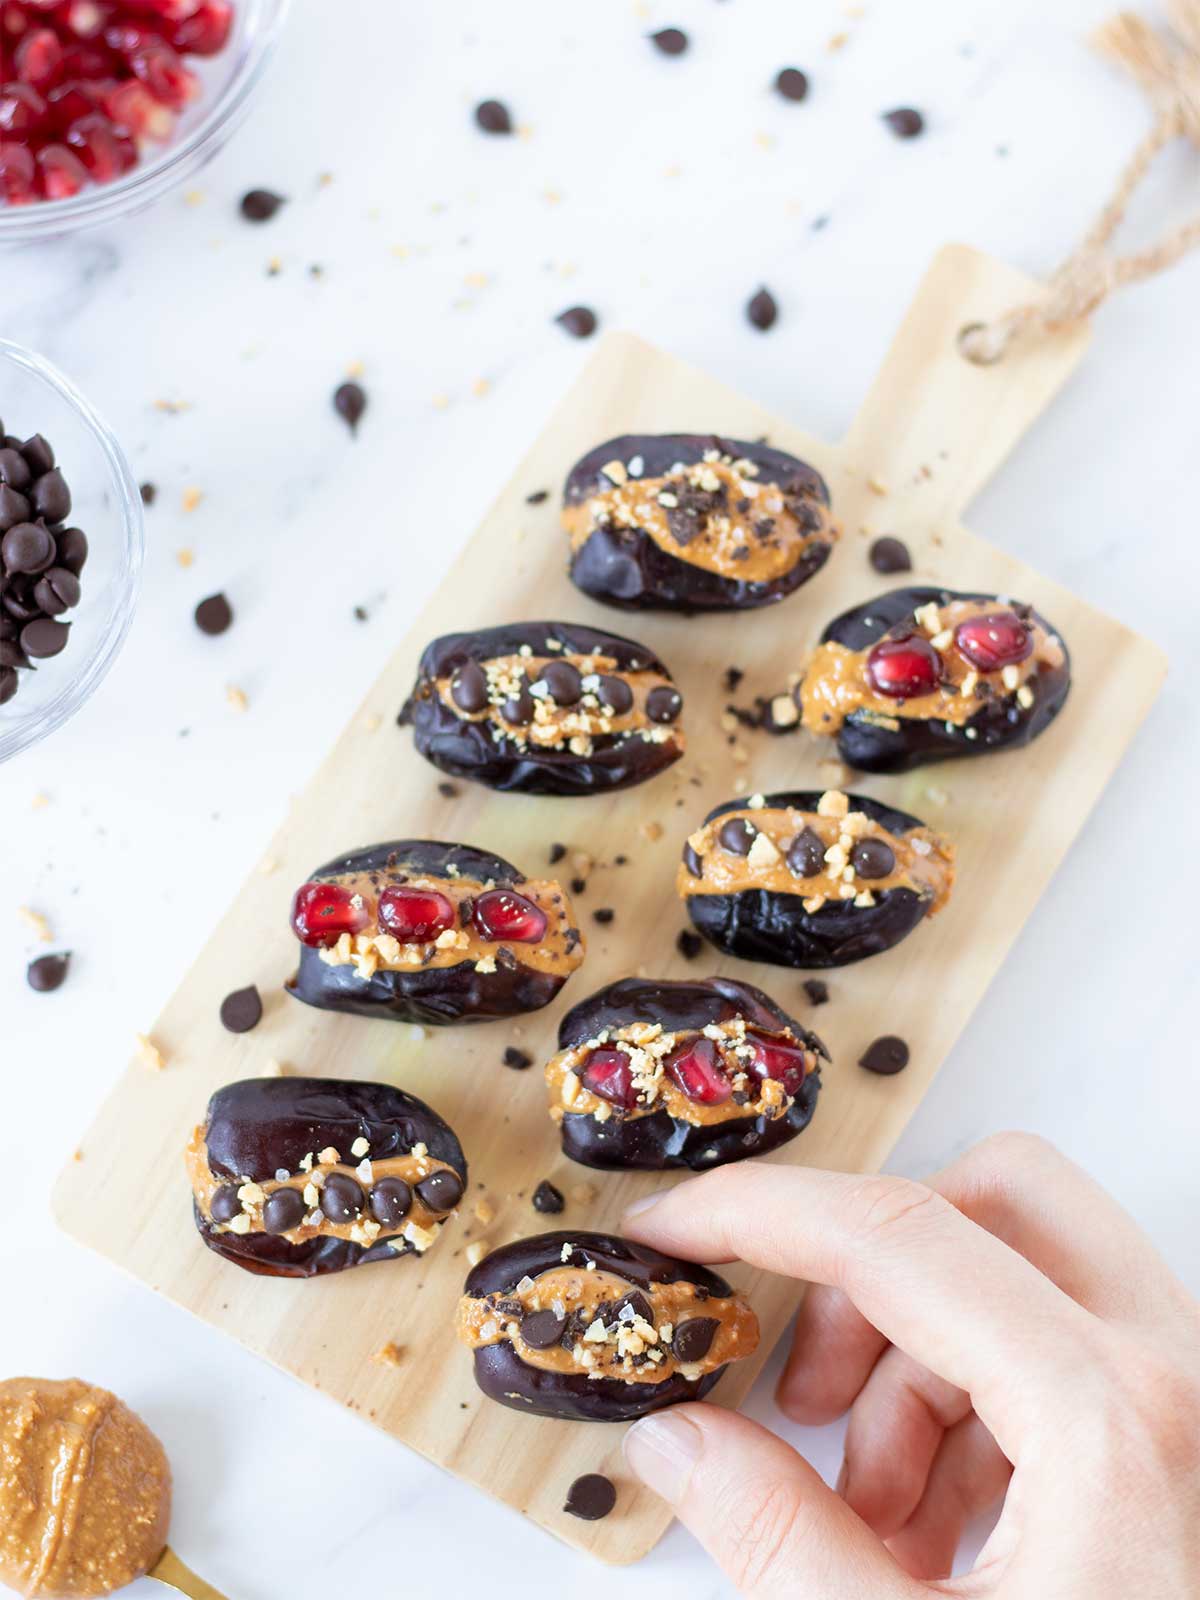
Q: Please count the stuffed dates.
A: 8